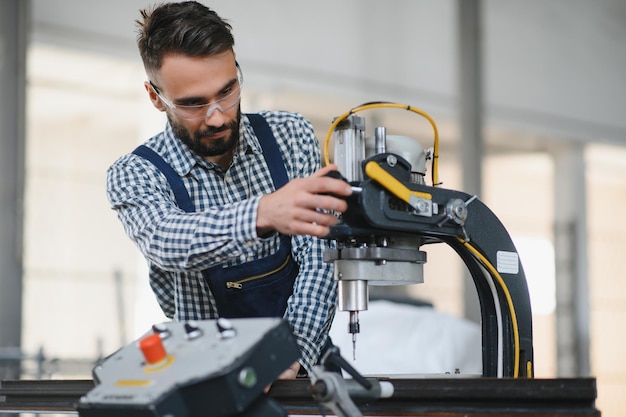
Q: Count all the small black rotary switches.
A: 3